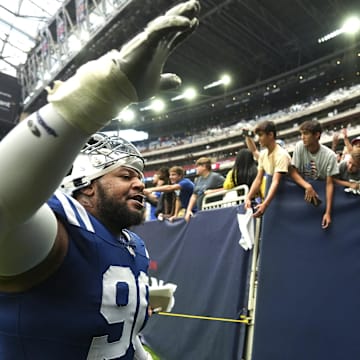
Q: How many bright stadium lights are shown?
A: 5